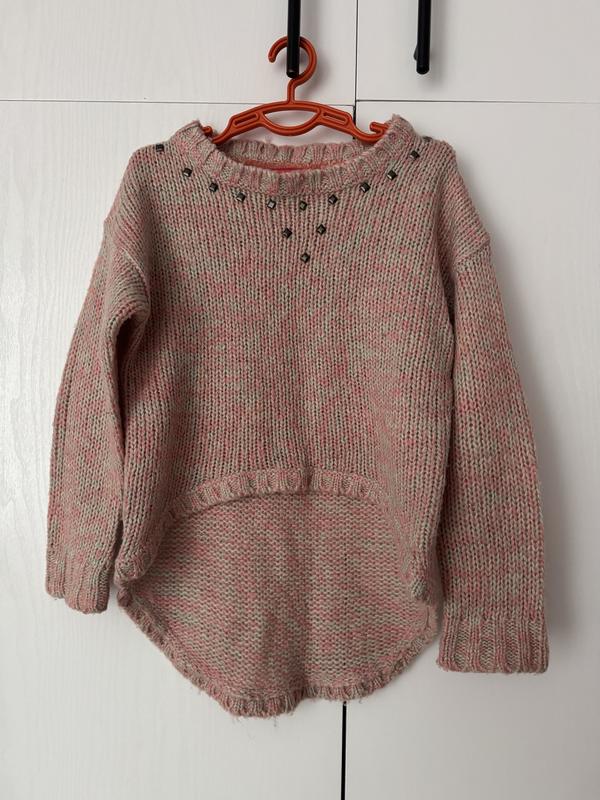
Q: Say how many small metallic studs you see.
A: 14